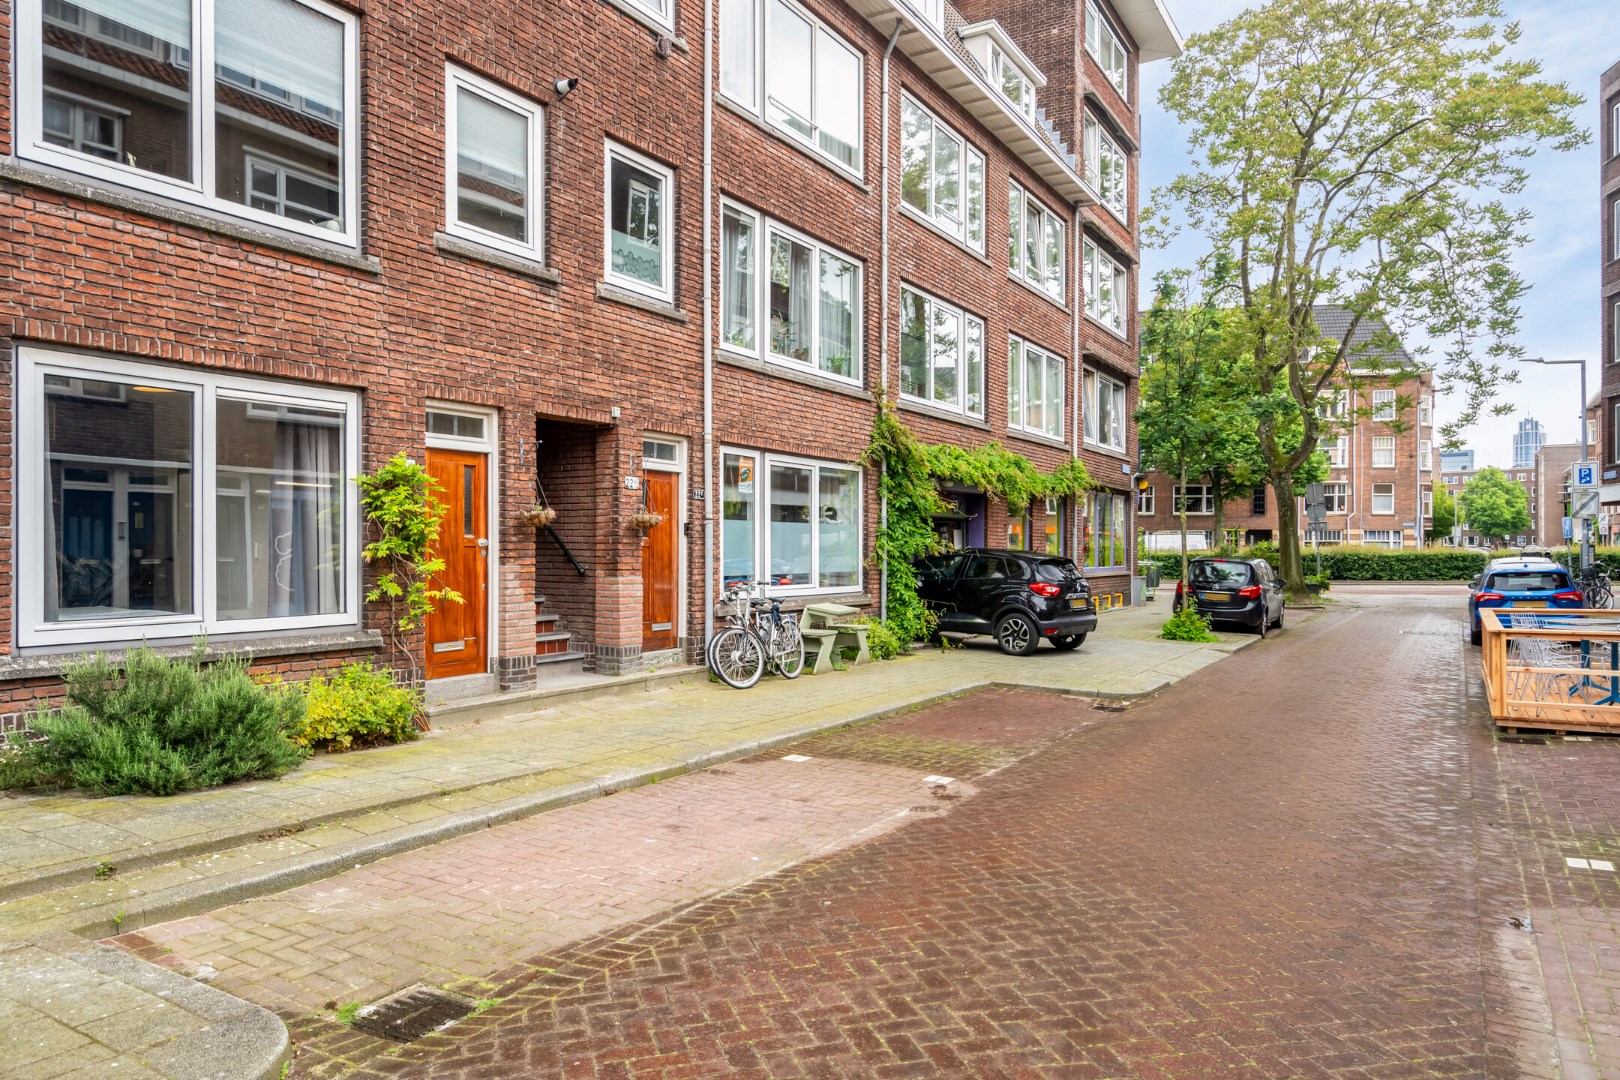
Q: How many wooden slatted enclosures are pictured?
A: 1